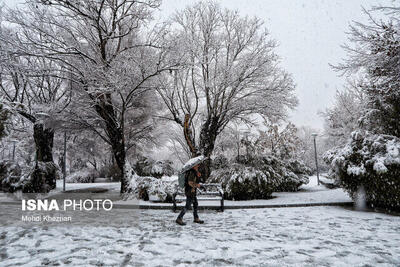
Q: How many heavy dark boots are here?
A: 2